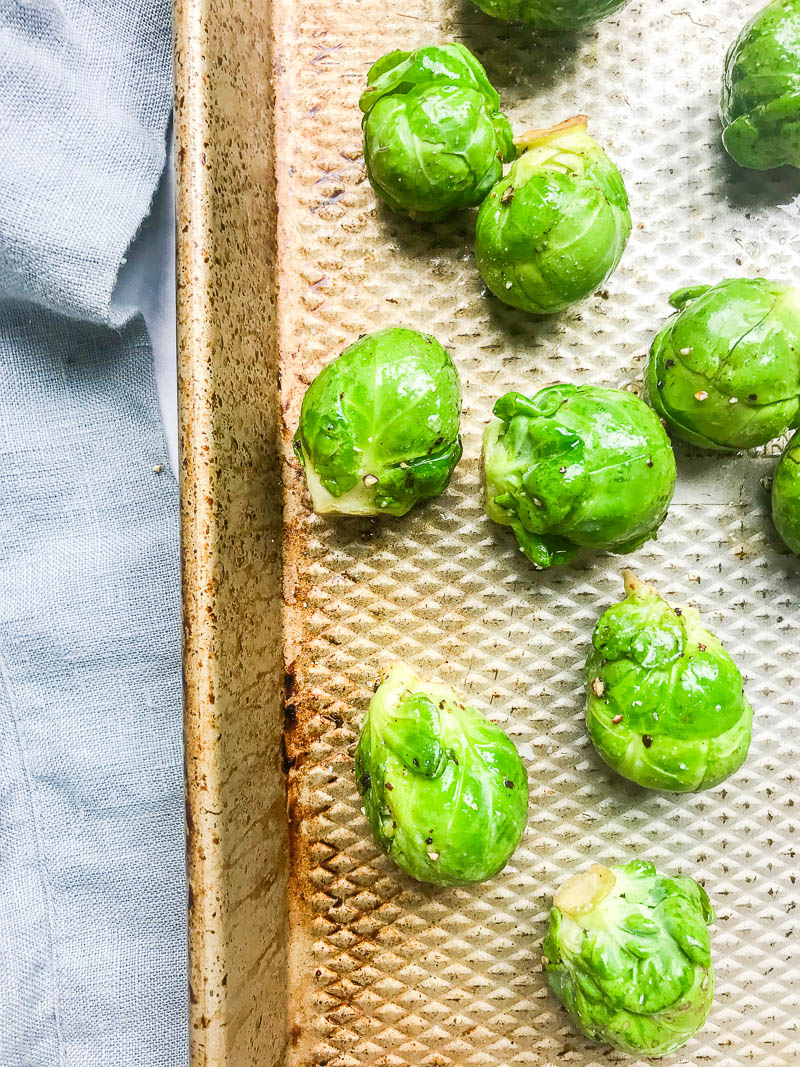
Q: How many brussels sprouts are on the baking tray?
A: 11